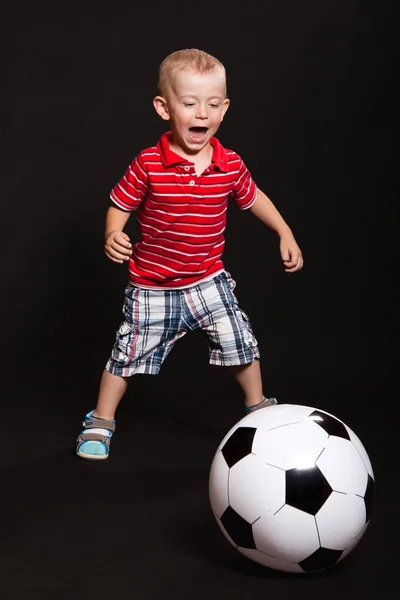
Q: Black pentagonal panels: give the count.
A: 6